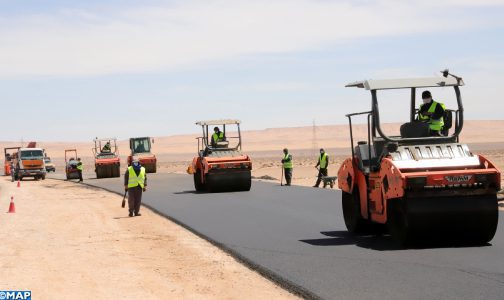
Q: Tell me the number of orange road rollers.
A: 5